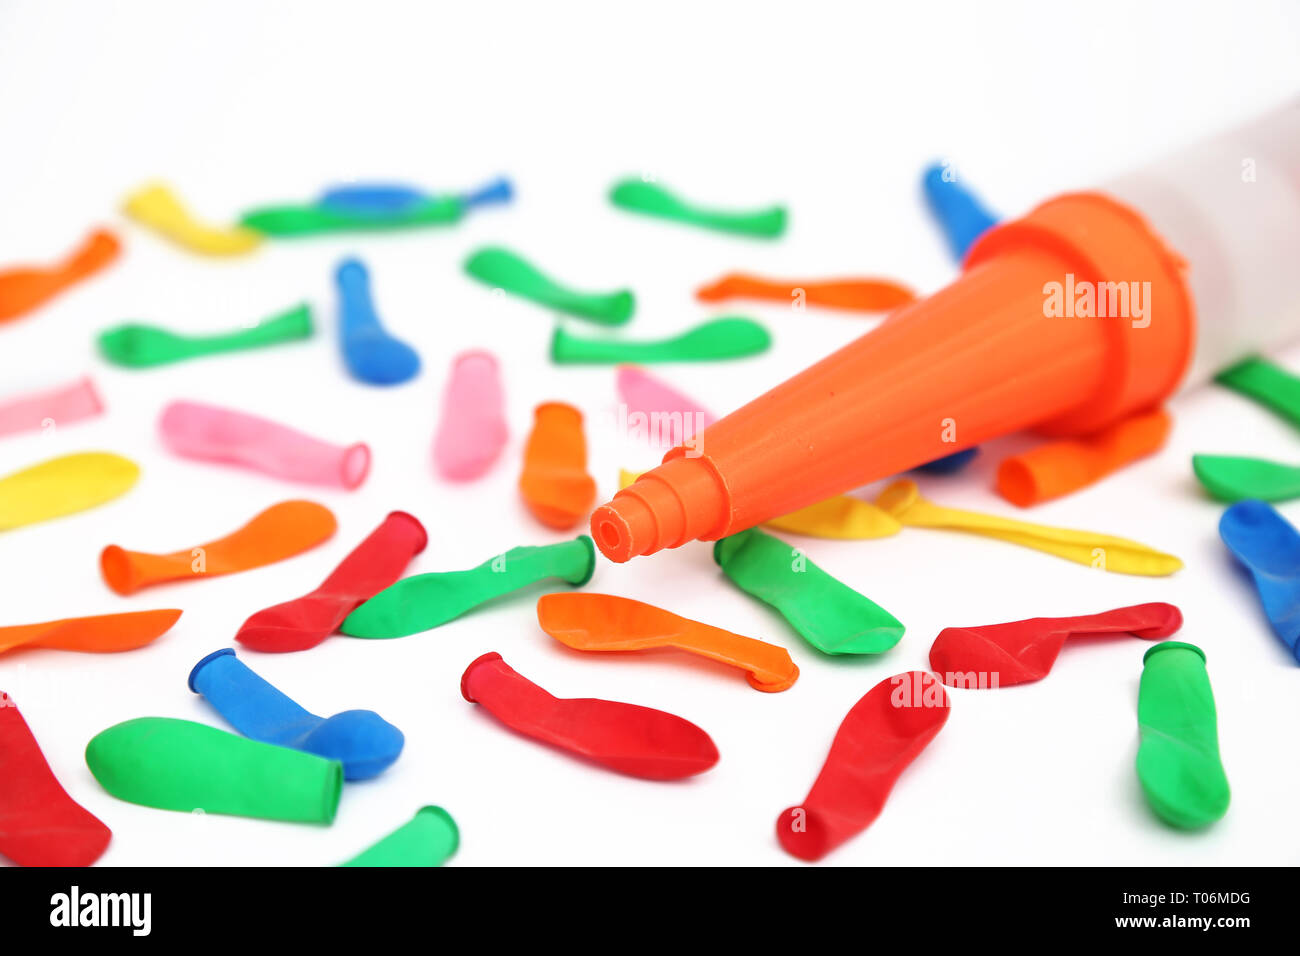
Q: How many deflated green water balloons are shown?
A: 12